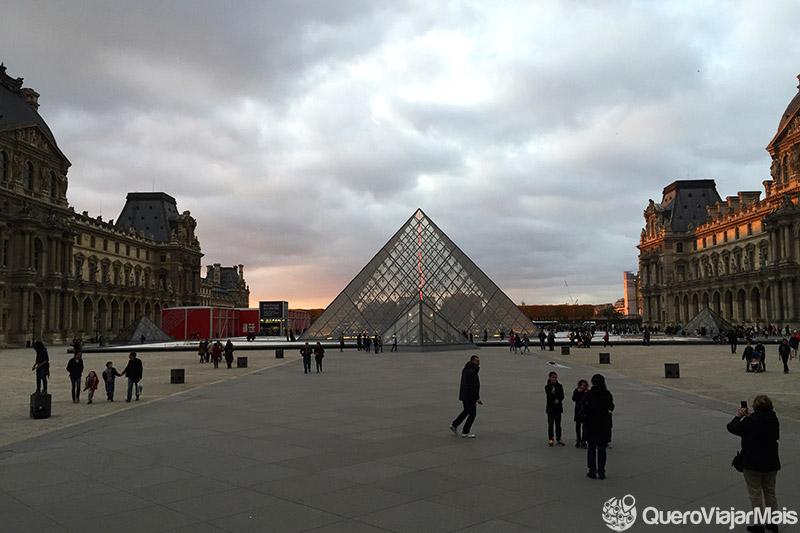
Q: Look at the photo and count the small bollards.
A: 7